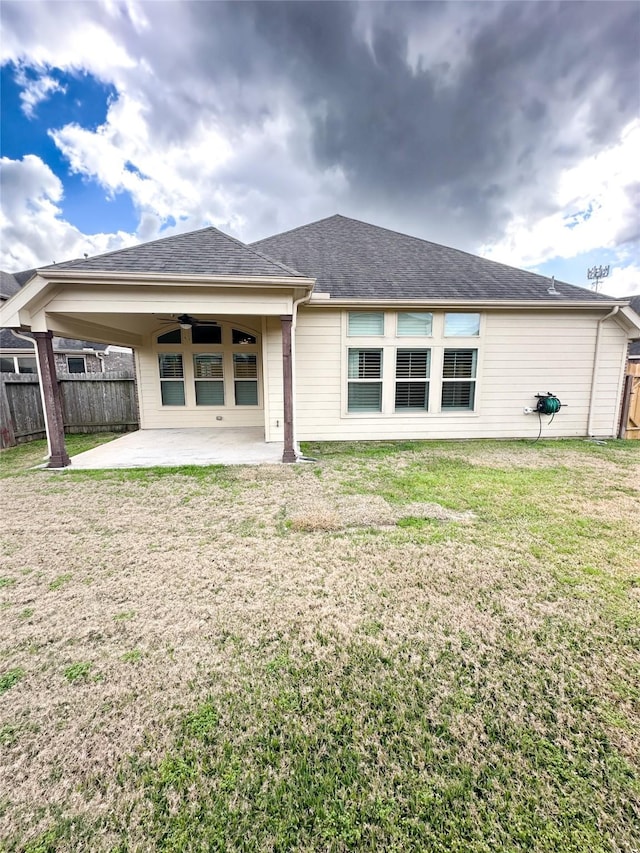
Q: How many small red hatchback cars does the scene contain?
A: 0